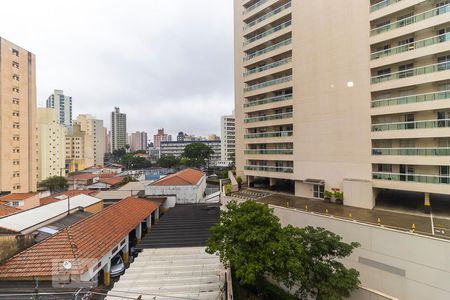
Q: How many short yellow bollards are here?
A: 6